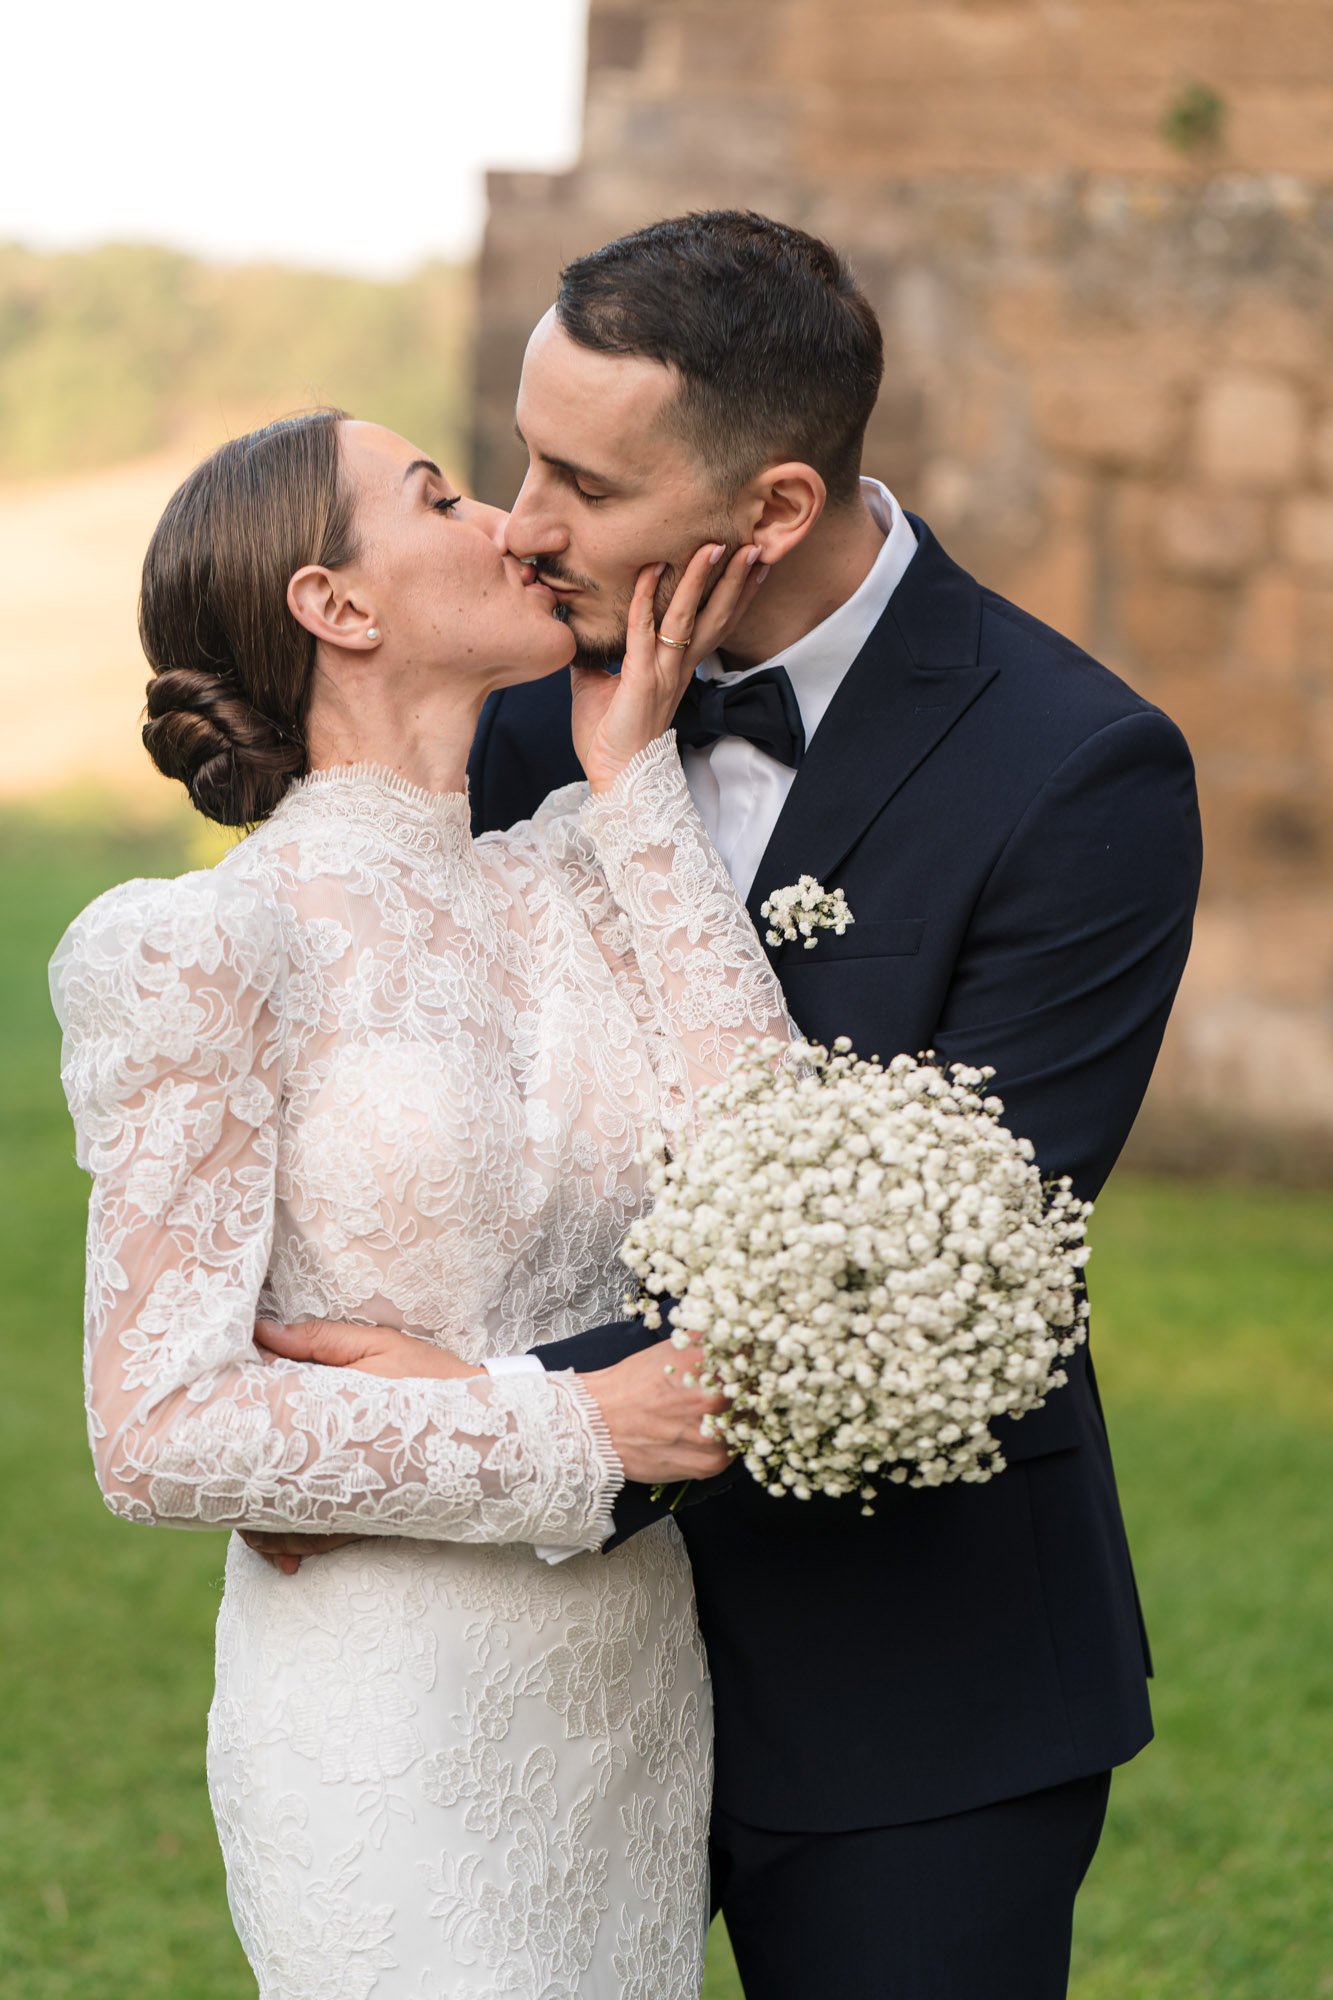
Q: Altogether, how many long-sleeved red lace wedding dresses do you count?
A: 0